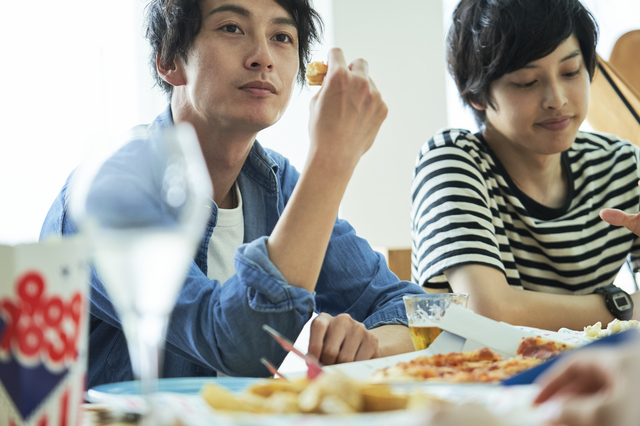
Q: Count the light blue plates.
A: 1